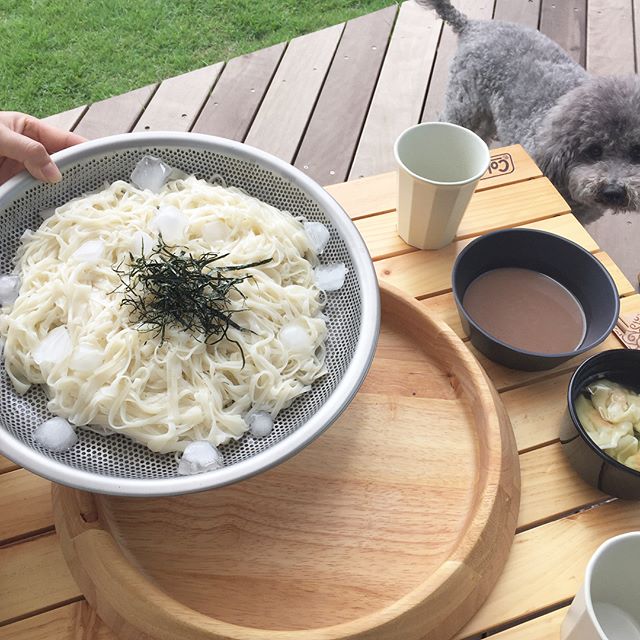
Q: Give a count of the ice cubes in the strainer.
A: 14